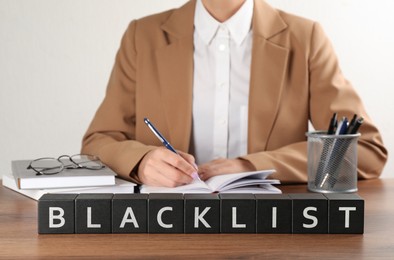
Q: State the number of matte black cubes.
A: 9